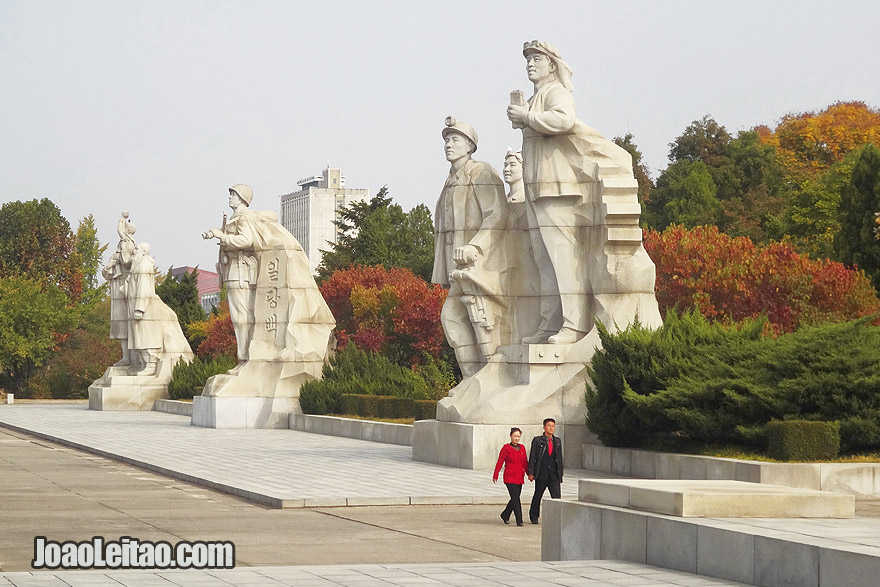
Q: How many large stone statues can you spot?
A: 3